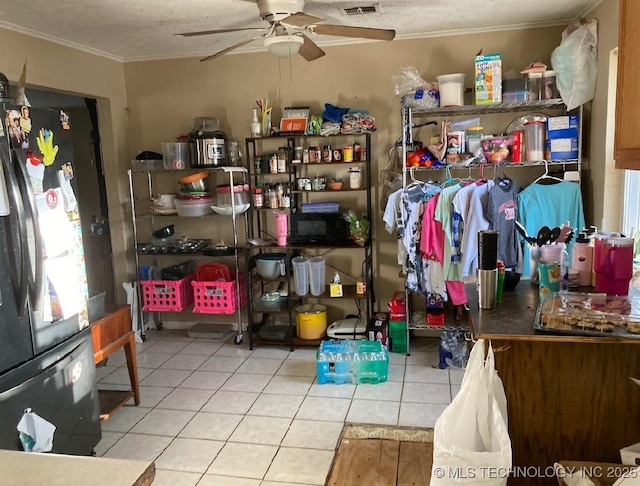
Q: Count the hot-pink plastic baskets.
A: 2